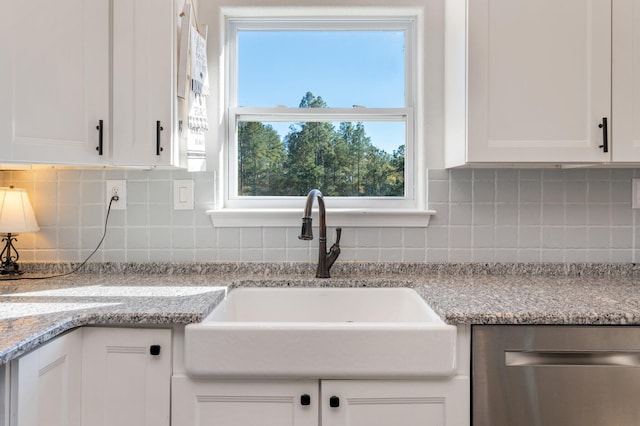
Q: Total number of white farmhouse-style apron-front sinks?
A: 1